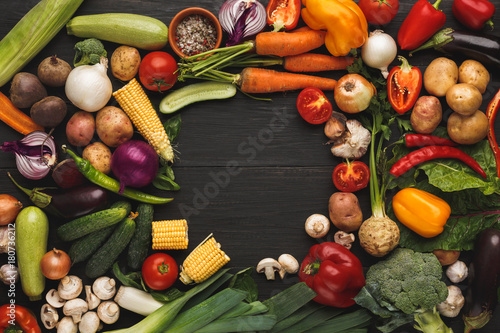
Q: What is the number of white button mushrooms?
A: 13